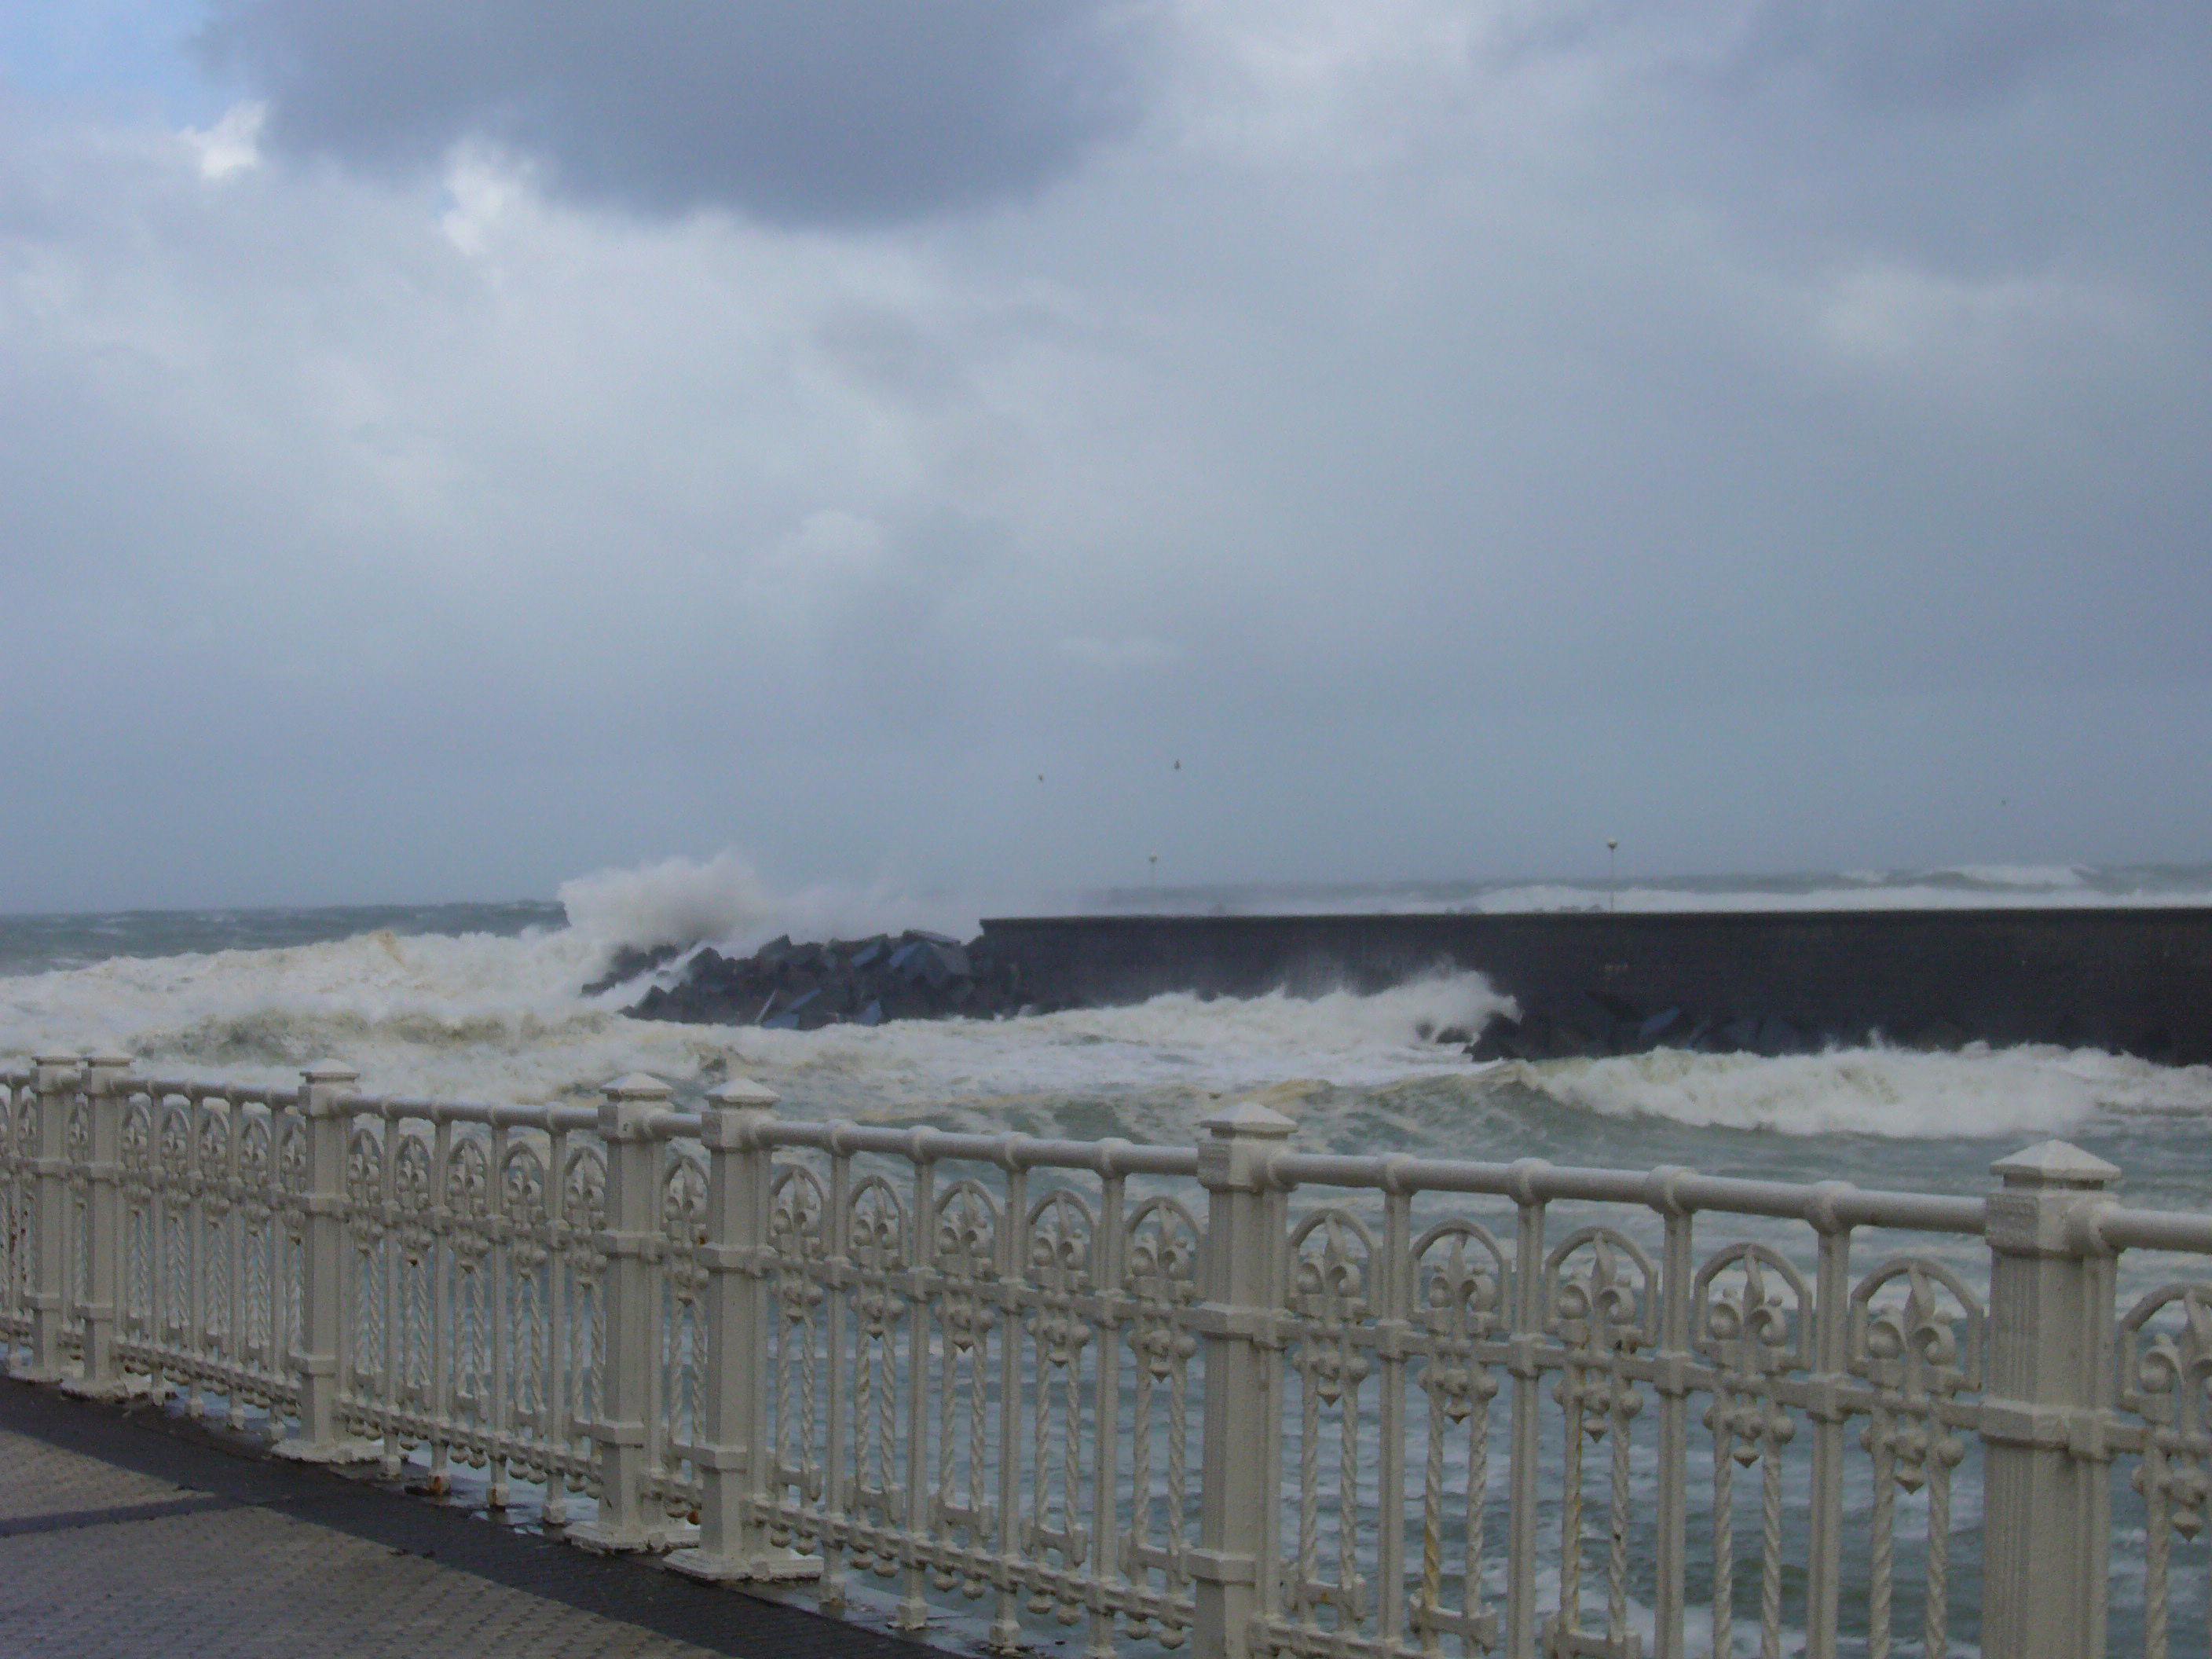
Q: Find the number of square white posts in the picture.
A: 7